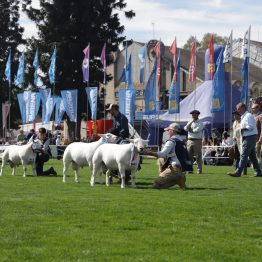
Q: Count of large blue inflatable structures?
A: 1